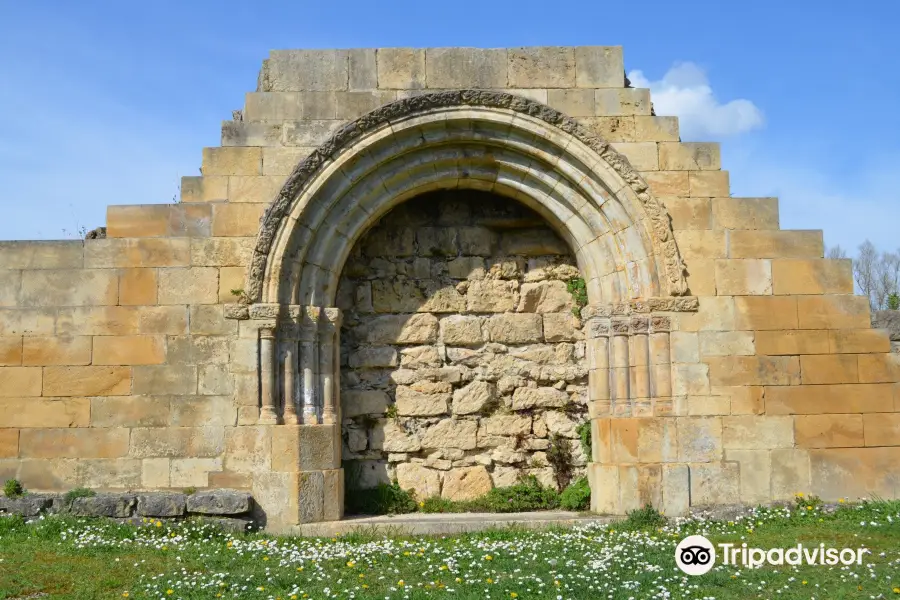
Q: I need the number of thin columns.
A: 8